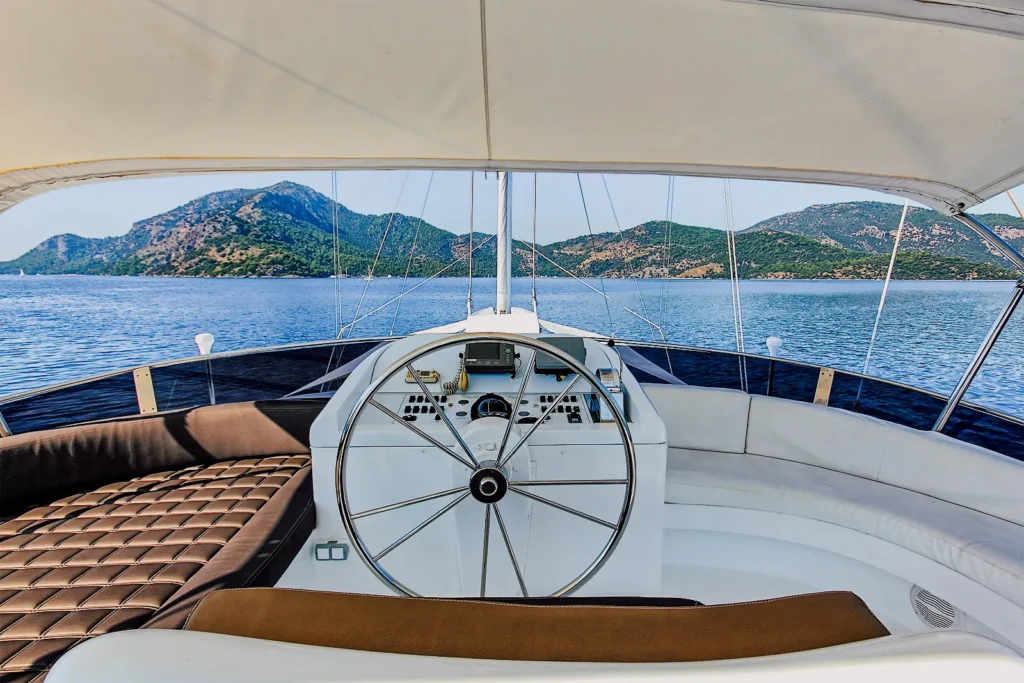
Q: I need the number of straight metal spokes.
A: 10